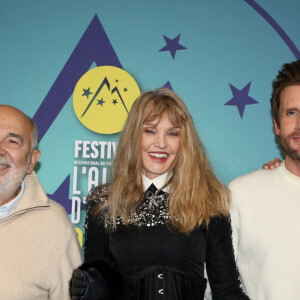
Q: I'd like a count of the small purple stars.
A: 2